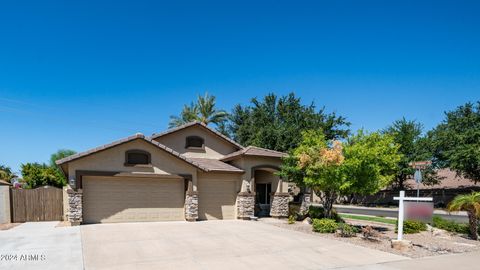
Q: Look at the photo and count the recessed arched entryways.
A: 1